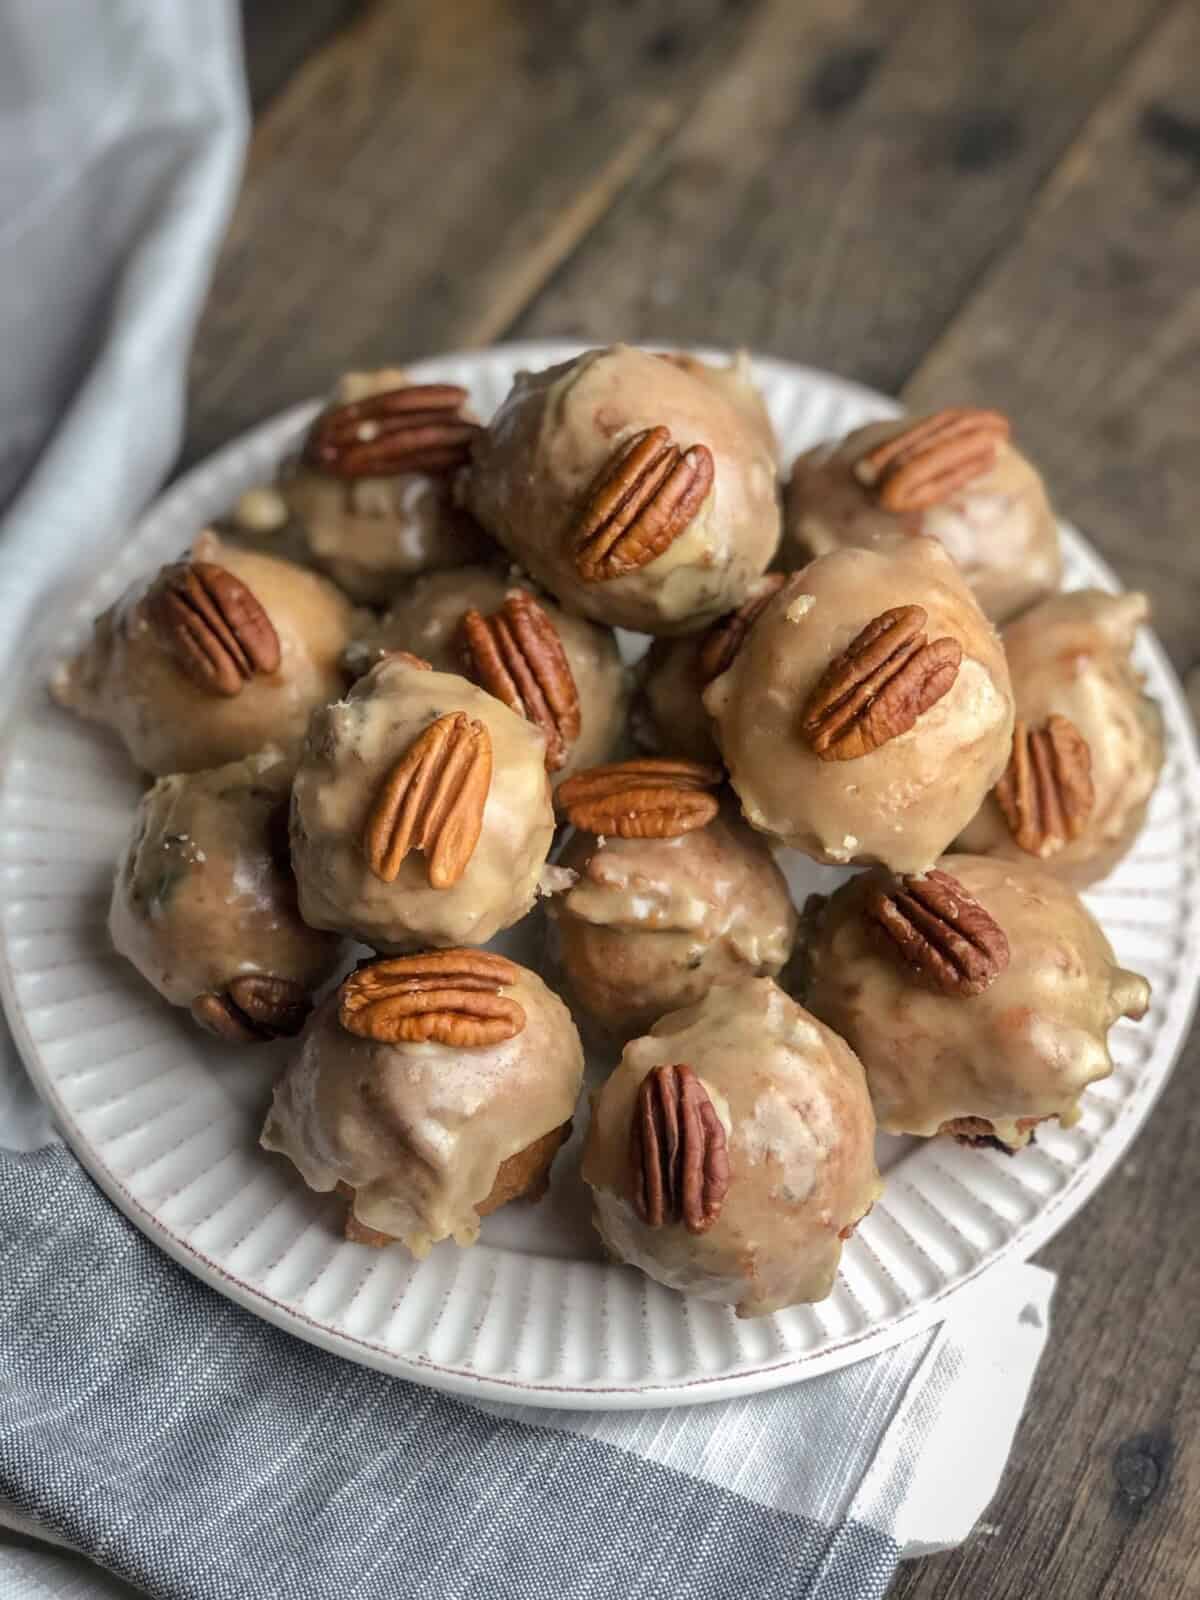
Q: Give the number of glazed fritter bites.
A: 14